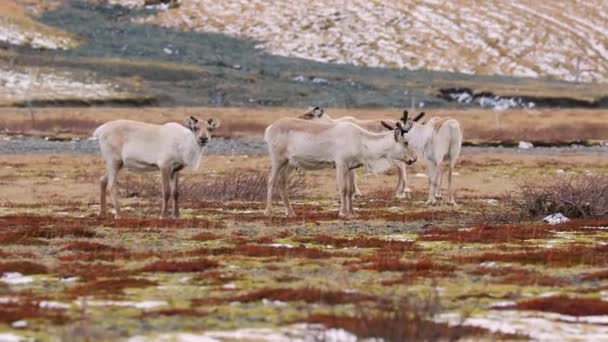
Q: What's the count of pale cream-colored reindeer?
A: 4